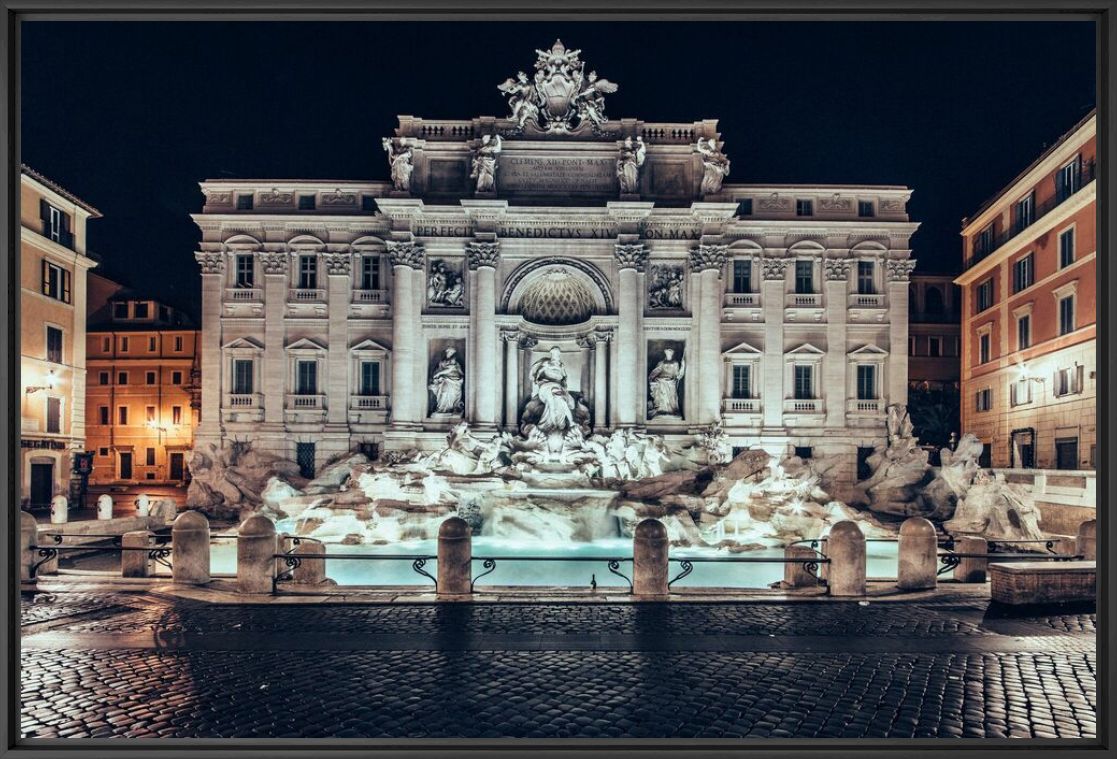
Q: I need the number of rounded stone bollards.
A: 11